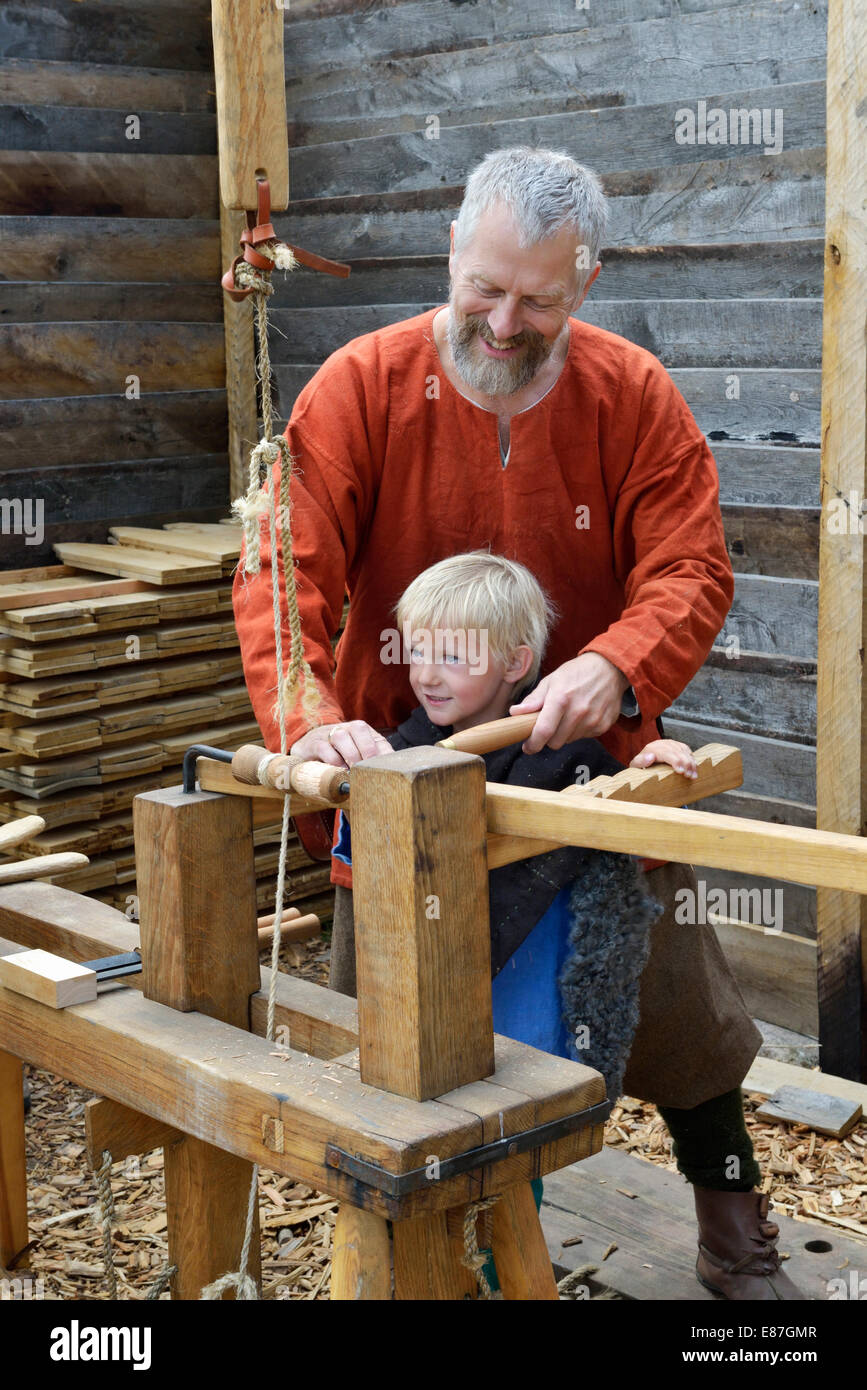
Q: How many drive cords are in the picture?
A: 1